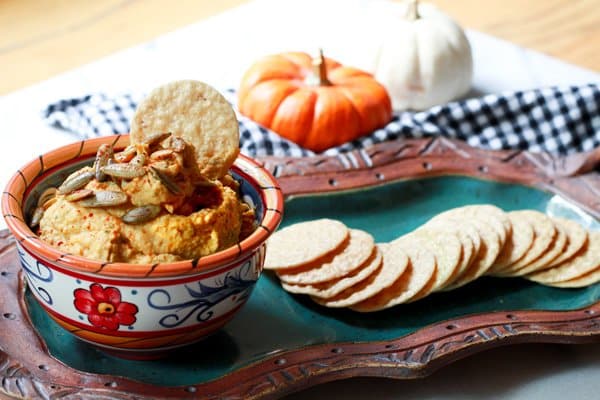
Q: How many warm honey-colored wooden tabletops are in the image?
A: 1